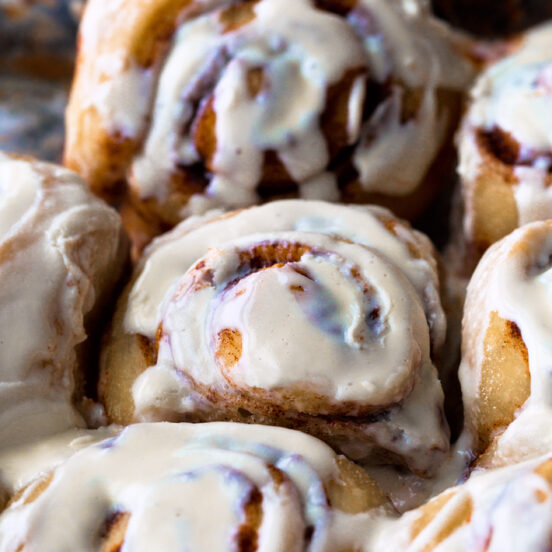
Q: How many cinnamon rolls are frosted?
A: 7